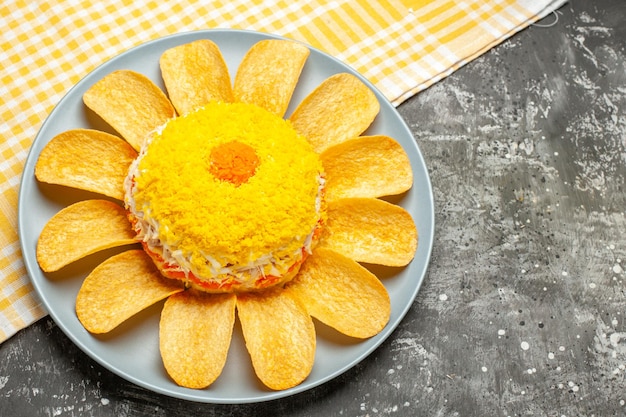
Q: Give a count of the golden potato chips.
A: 12